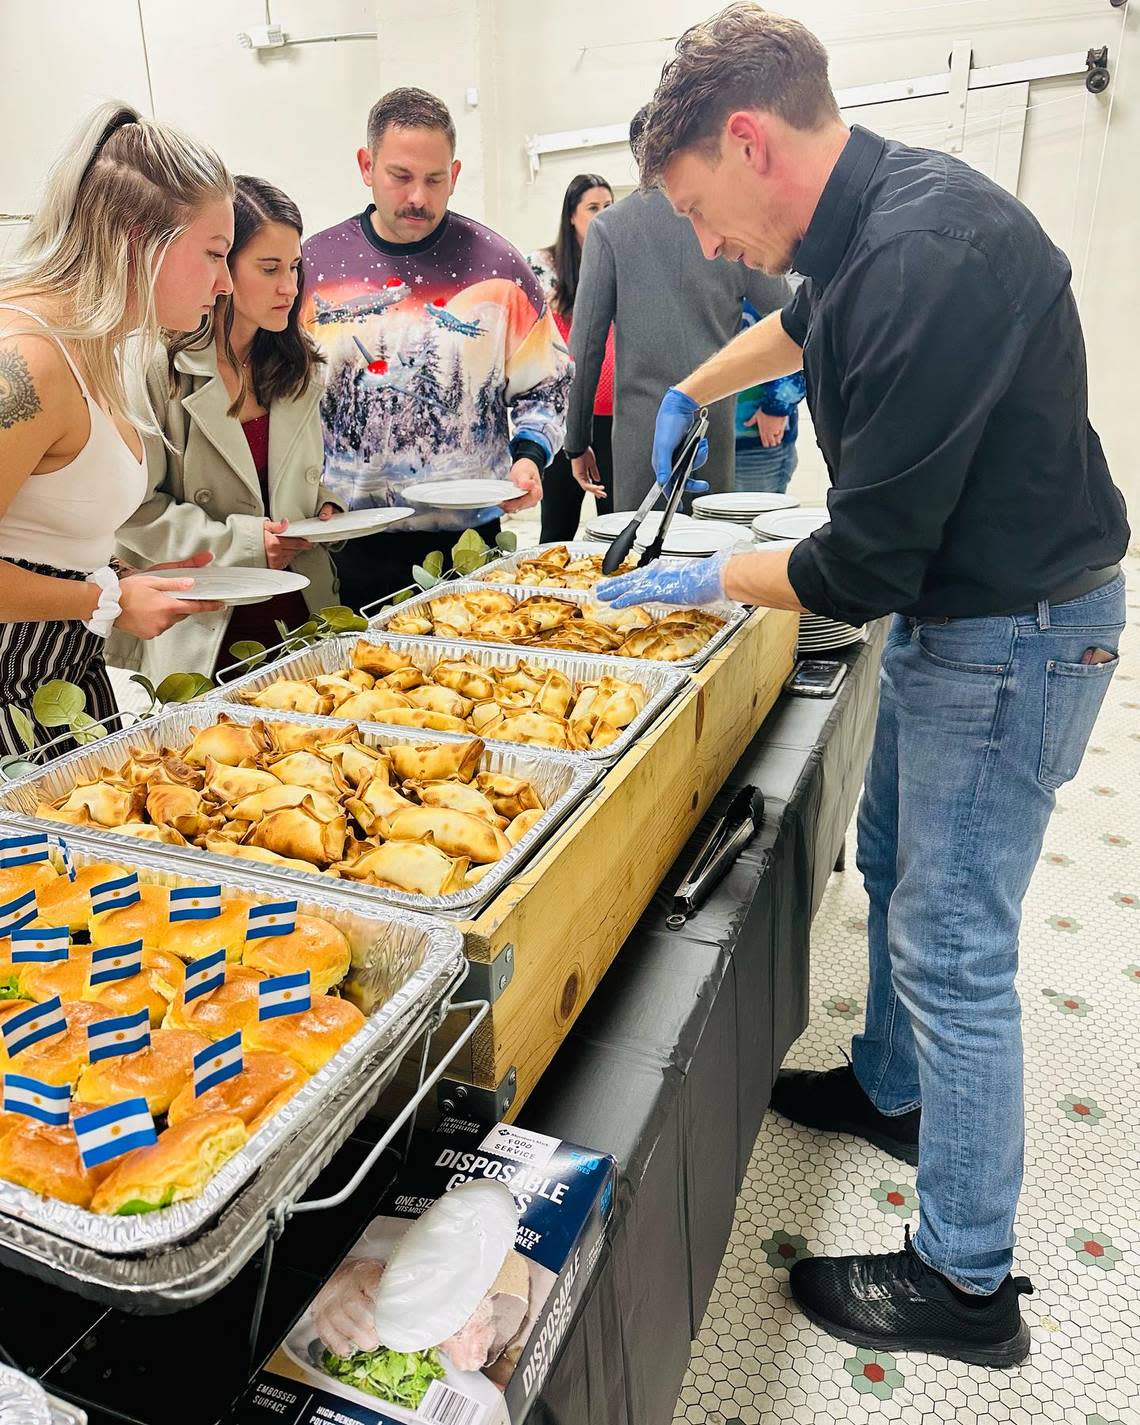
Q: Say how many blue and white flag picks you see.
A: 15